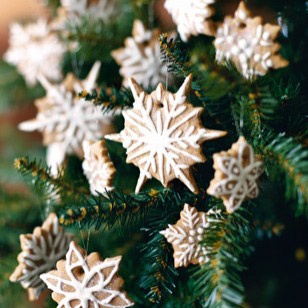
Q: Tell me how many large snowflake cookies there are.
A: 2